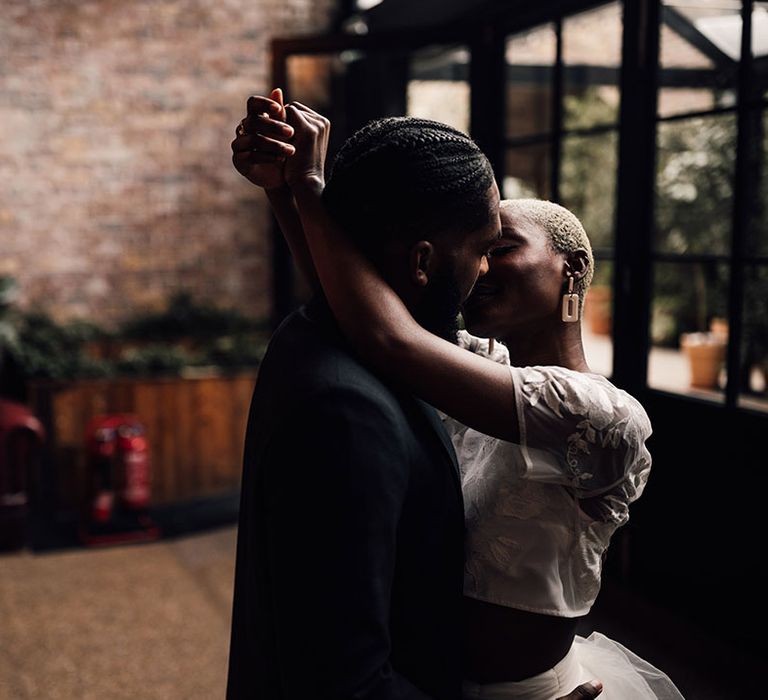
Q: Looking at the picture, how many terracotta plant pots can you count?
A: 3